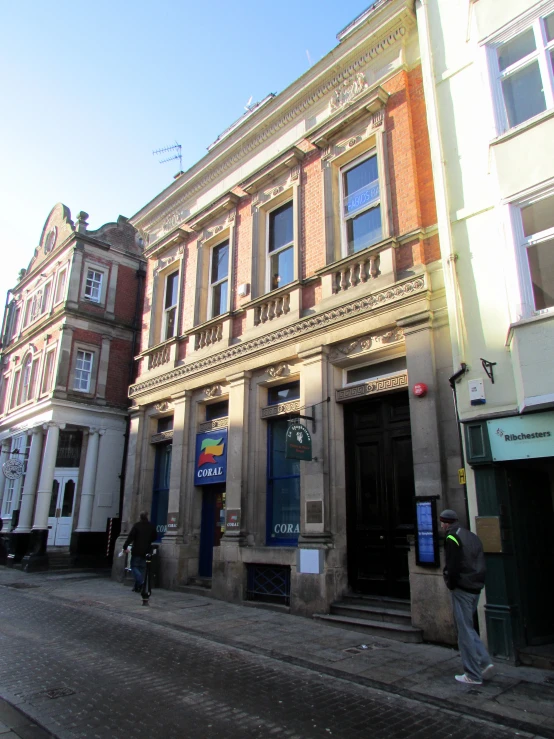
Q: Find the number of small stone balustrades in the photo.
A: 4